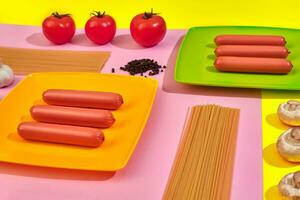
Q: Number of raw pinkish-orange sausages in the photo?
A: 6